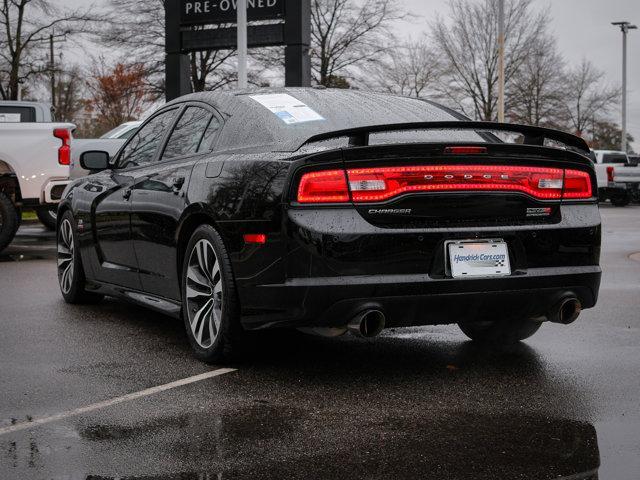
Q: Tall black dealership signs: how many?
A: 1